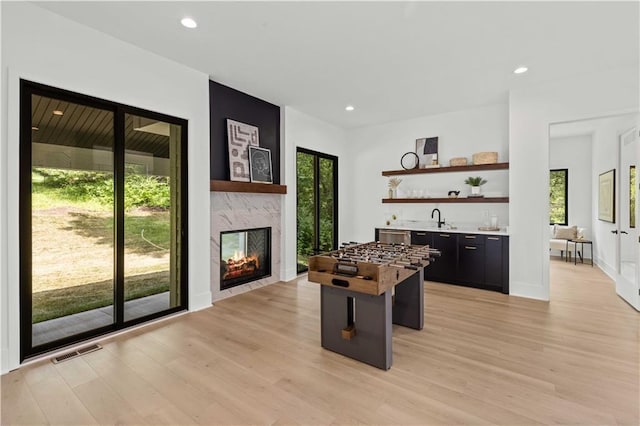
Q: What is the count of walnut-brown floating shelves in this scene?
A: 2